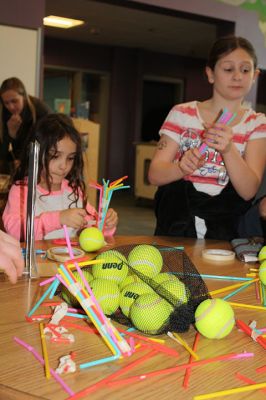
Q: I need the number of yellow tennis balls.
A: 12